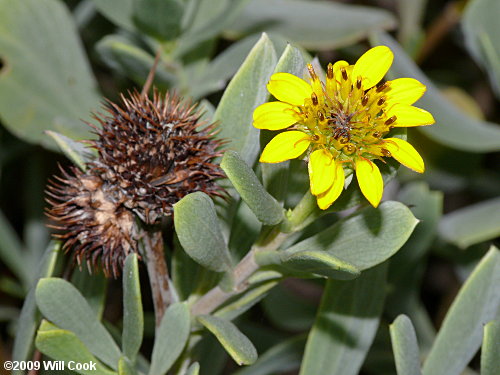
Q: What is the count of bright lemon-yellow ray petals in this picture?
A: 11